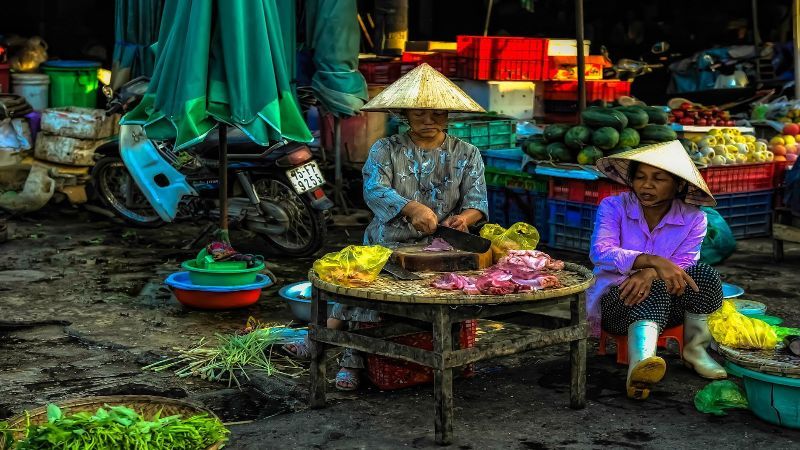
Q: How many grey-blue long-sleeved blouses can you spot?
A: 1